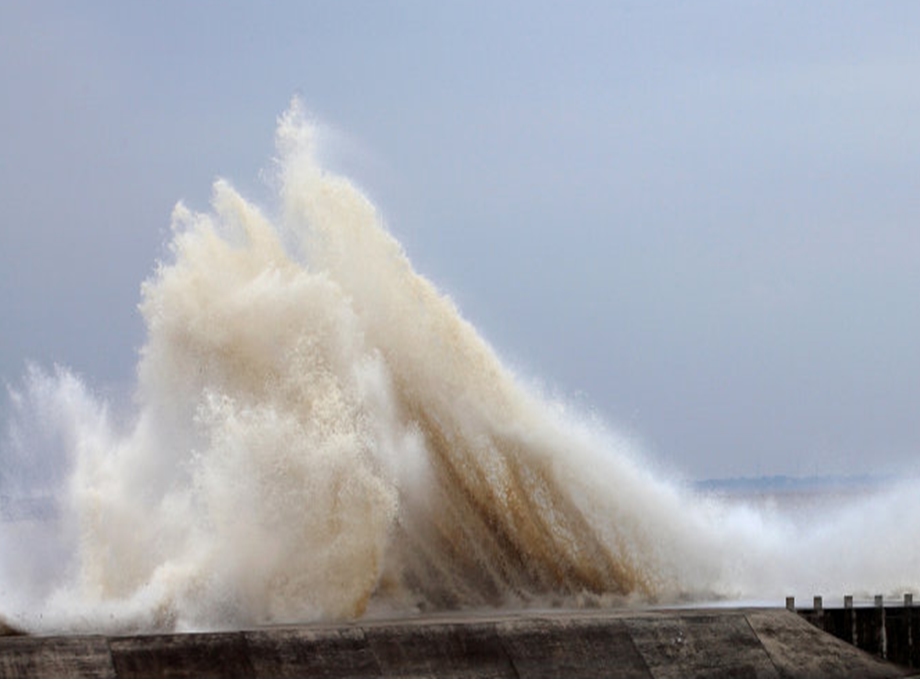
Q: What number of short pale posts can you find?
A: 5